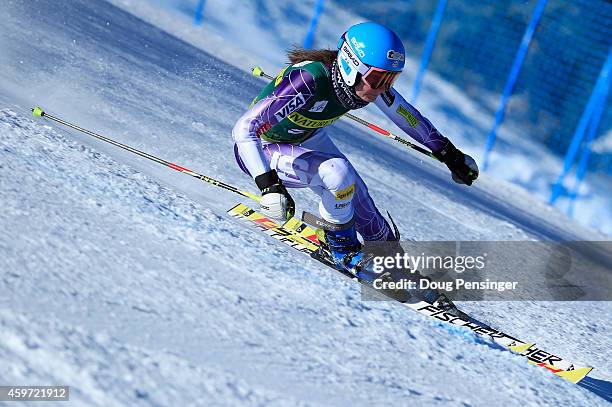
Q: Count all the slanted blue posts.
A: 6